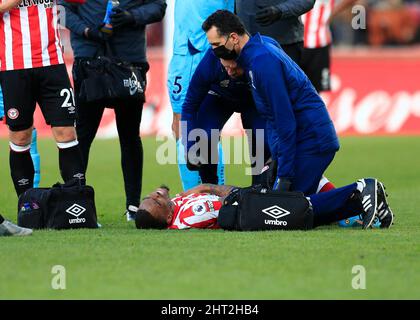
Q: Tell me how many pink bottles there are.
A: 0